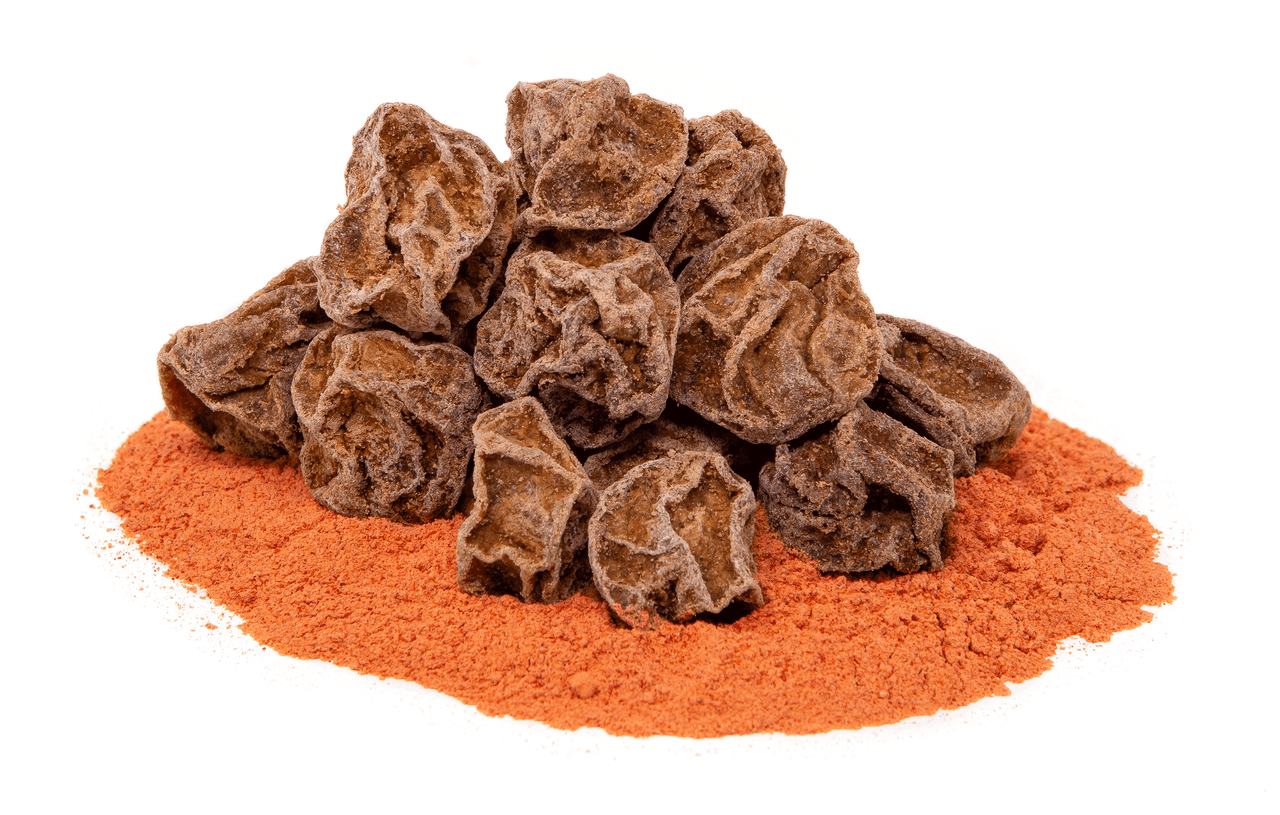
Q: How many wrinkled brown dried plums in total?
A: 12